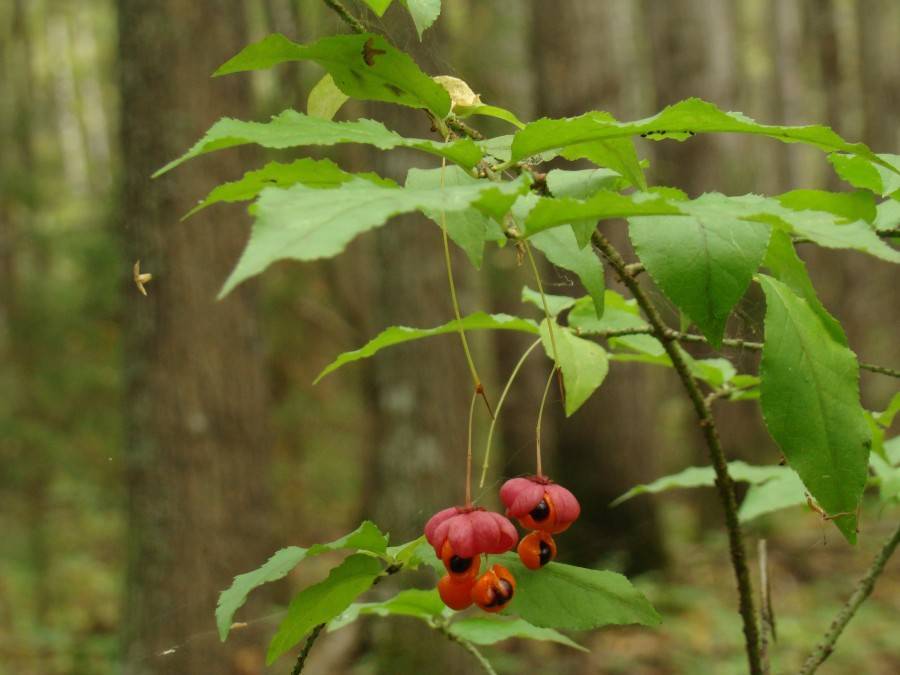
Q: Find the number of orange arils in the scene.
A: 5